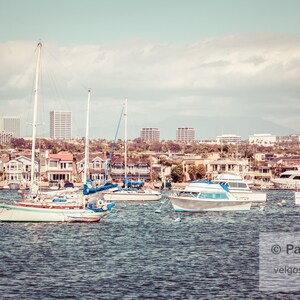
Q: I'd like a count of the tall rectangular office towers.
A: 4